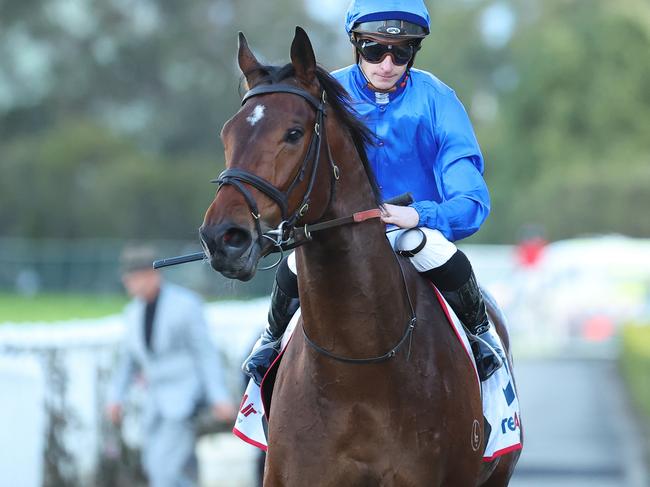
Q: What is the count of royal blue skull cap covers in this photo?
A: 1